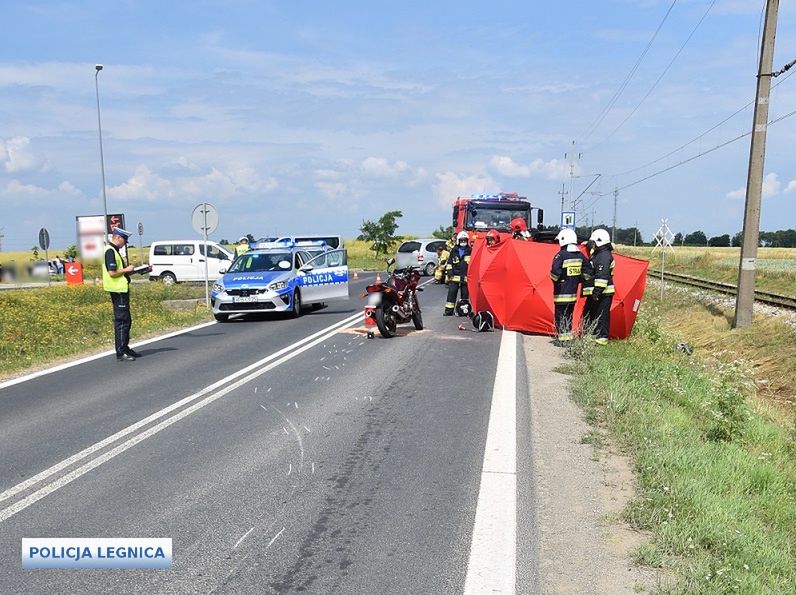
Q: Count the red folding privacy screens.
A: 1